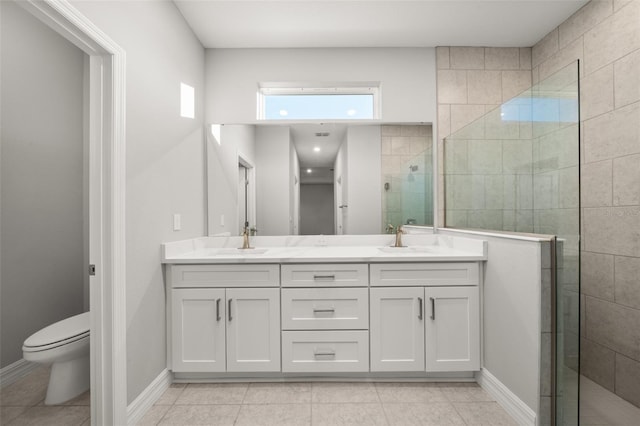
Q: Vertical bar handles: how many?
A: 4